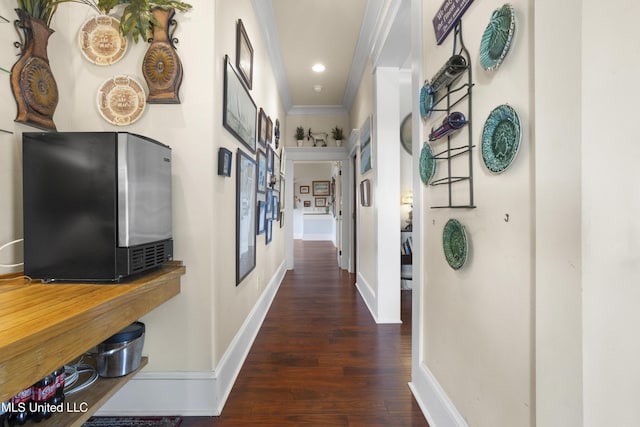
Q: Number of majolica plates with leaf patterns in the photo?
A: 5